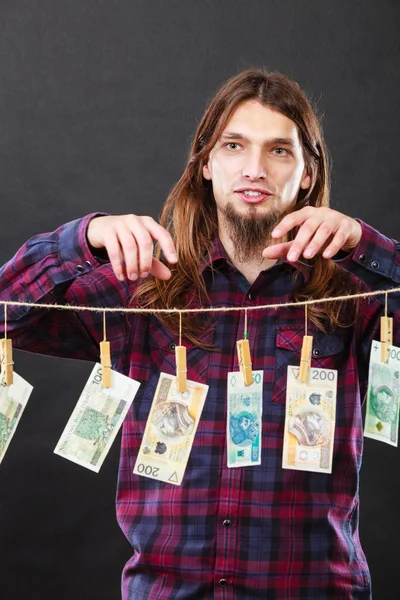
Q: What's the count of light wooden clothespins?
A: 6